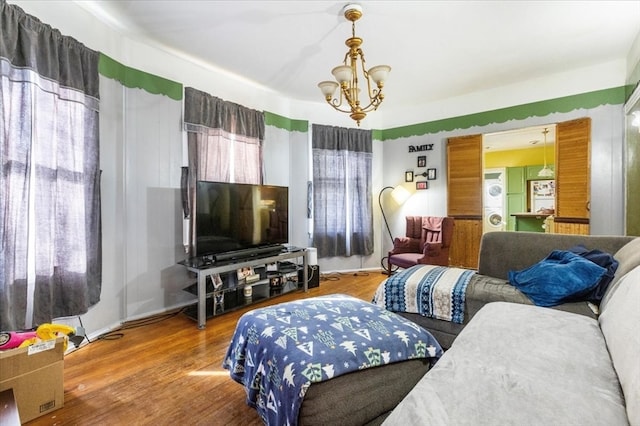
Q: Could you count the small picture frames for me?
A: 4